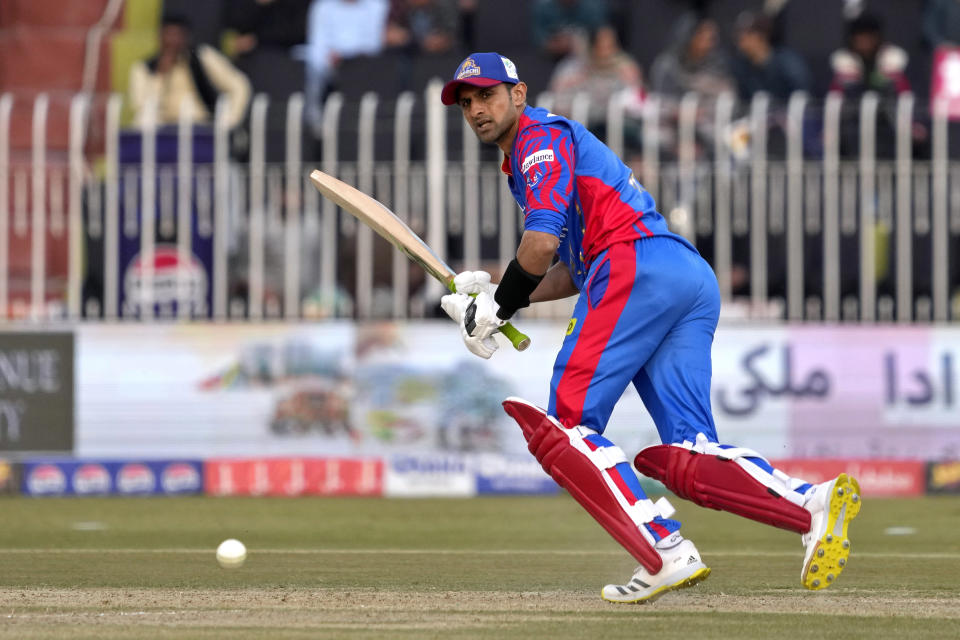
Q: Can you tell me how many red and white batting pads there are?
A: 2